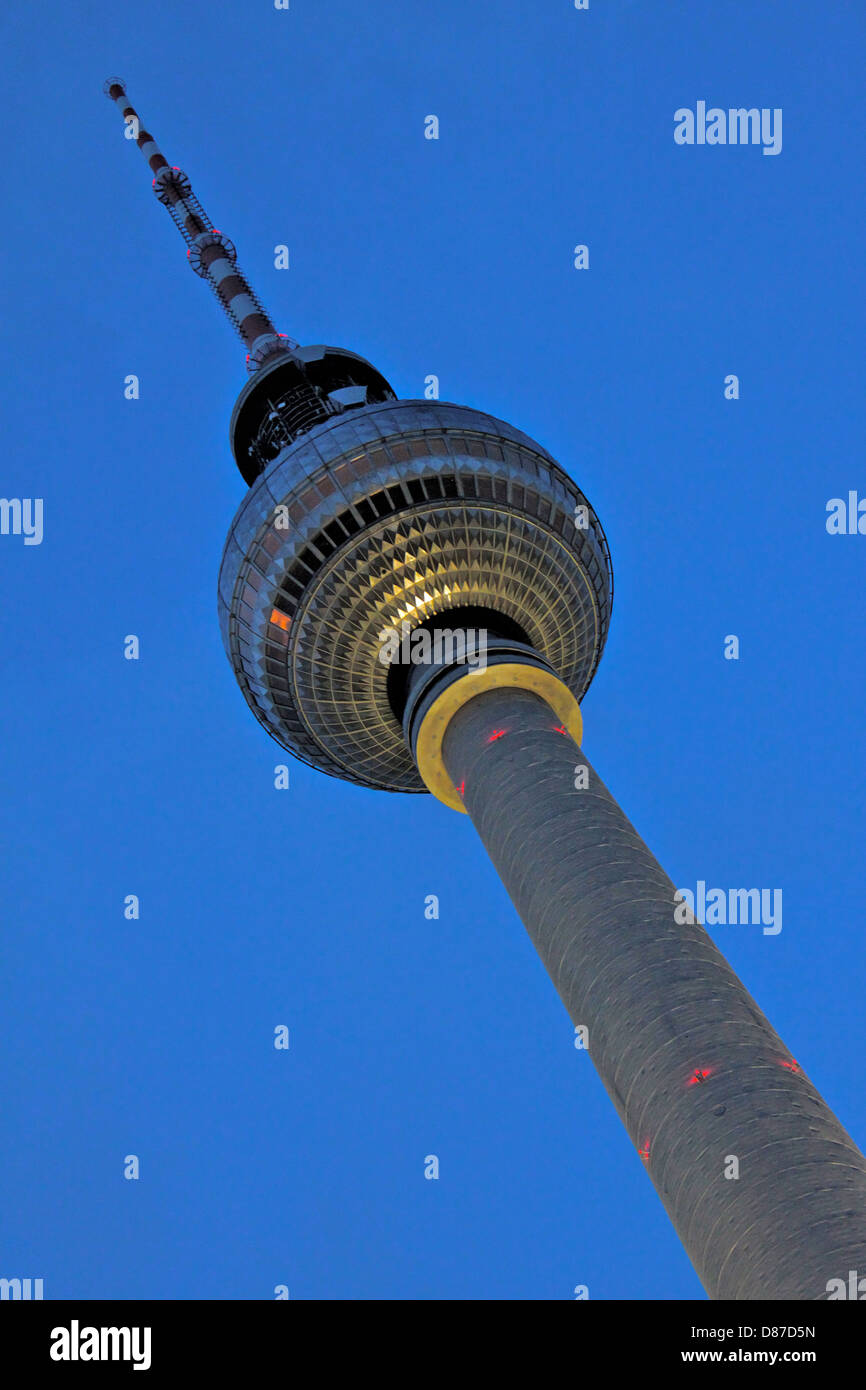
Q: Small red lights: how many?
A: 12